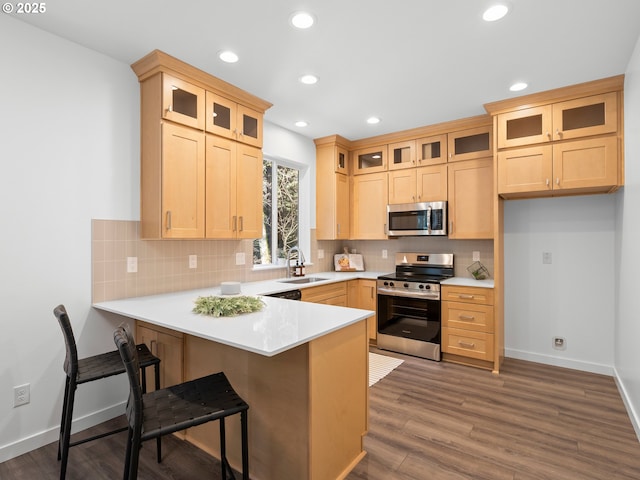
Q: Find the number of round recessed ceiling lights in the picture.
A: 7